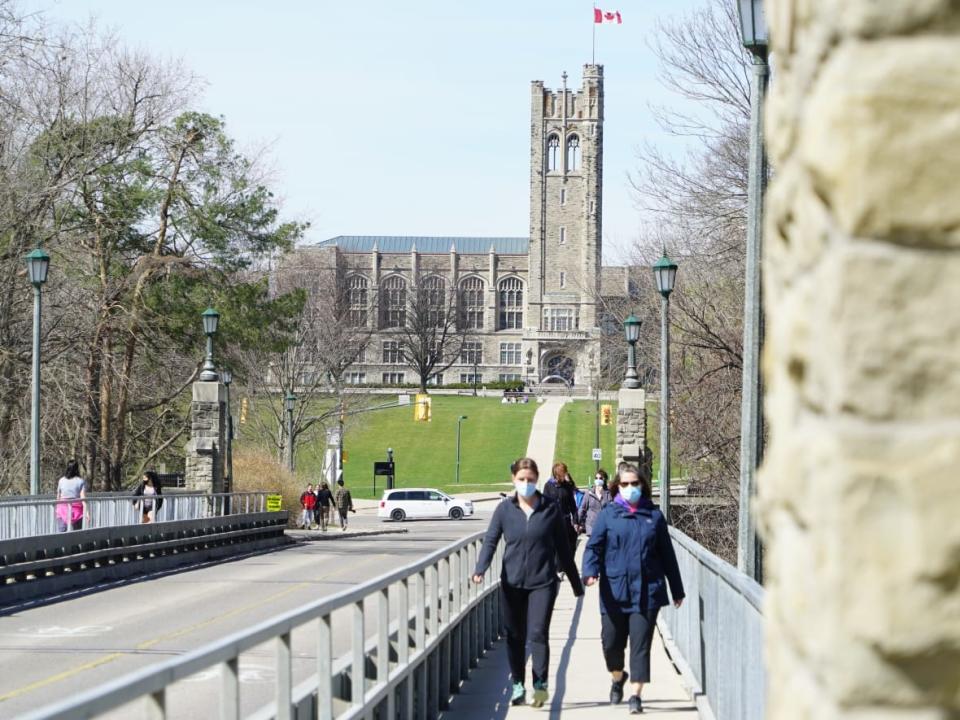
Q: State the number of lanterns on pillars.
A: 2